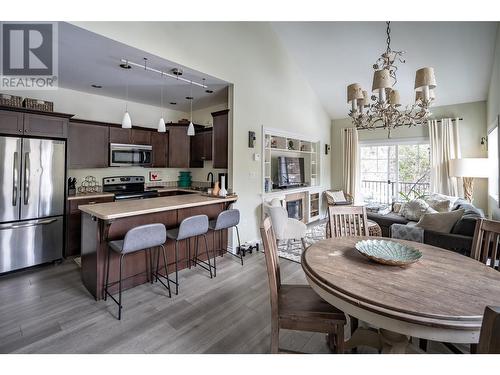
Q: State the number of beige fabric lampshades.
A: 6